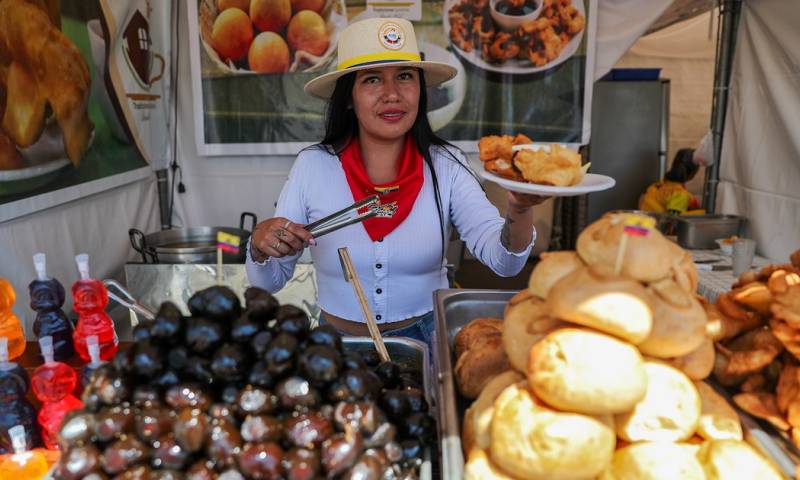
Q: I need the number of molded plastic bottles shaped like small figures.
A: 7